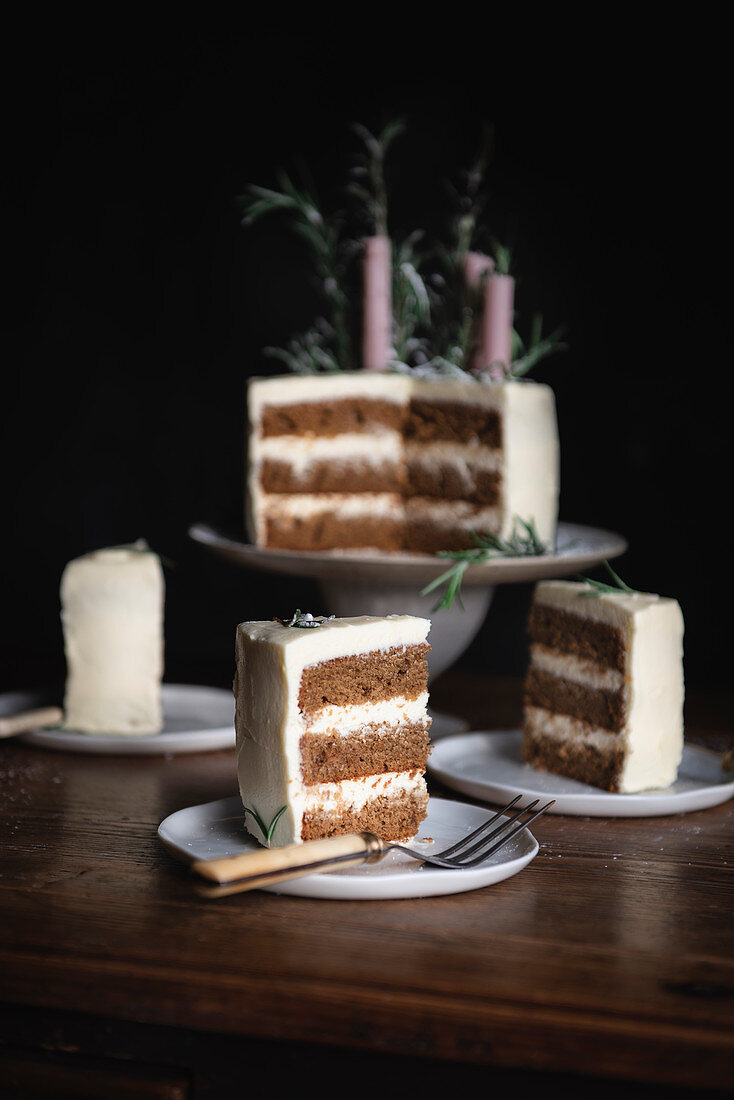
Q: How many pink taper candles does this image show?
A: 3